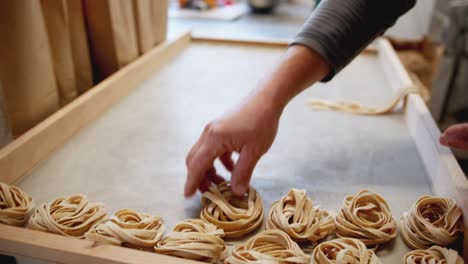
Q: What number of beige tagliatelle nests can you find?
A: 11